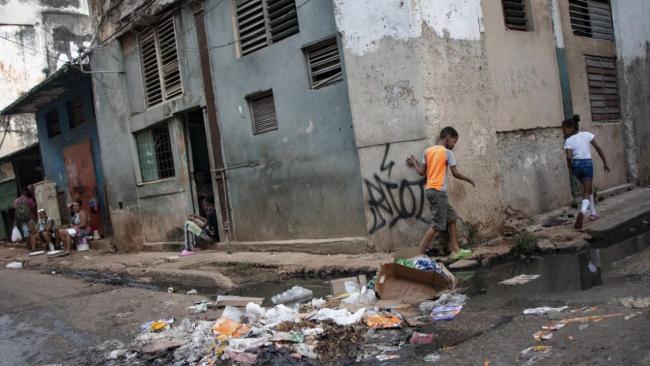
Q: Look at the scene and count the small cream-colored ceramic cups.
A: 0